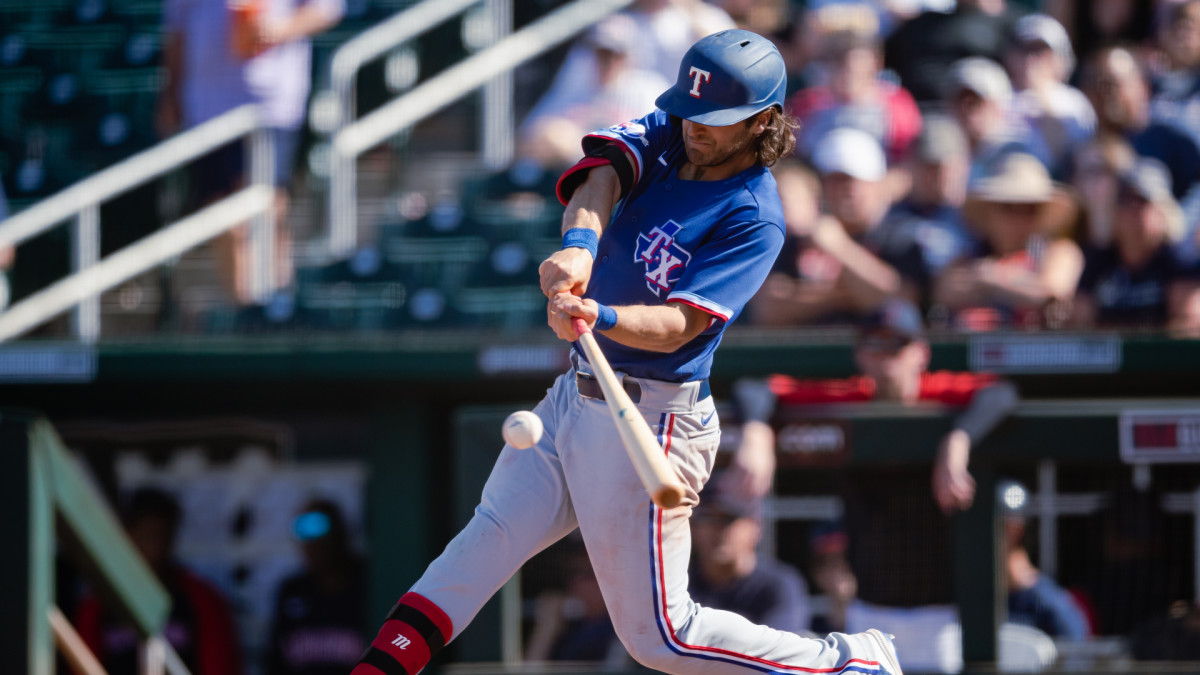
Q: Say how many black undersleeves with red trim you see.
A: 1